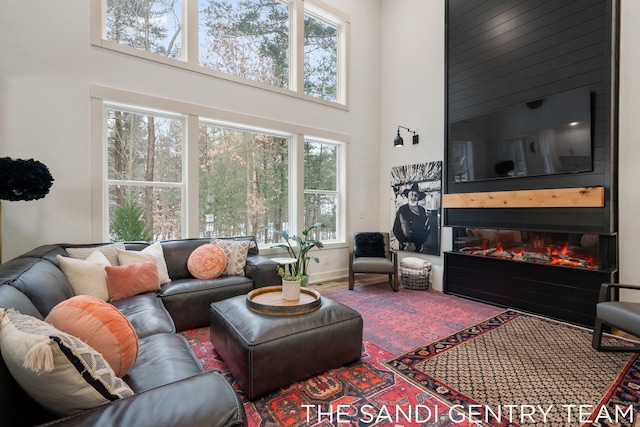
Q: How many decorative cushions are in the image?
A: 9